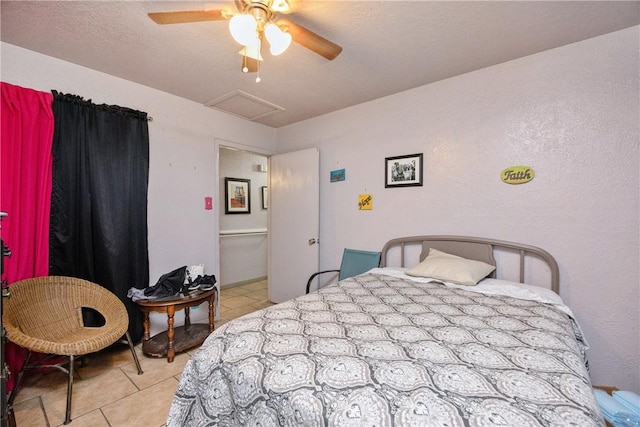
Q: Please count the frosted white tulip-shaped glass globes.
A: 3